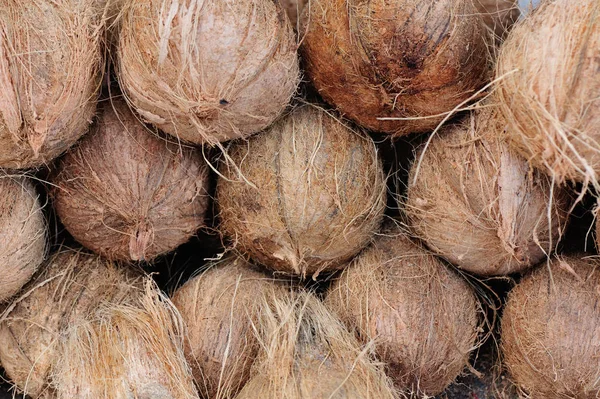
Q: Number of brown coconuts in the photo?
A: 14